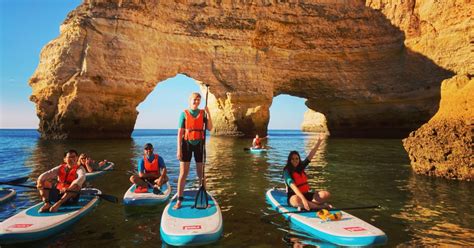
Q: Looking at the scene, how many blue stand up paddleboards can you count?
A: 7